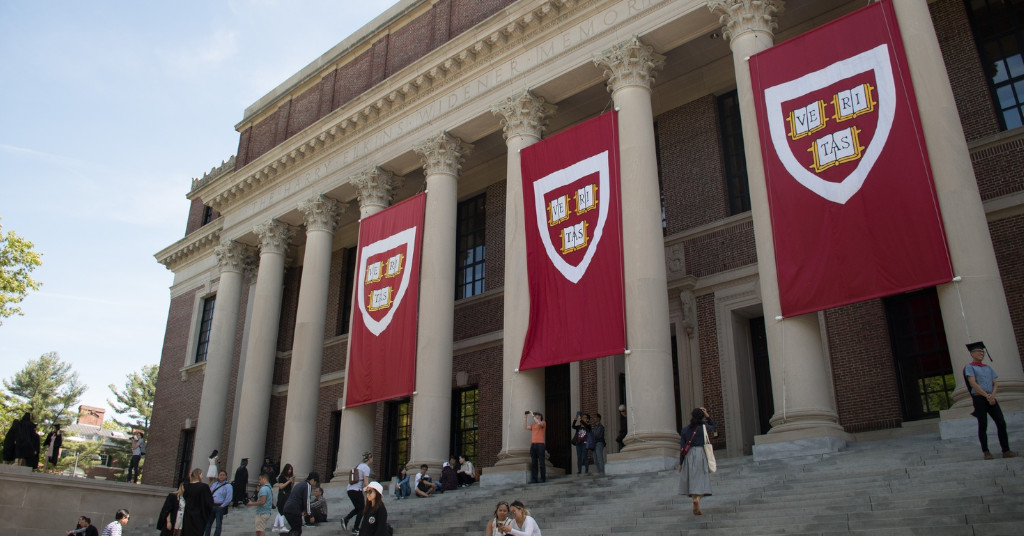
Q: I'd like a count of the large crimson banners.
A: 3